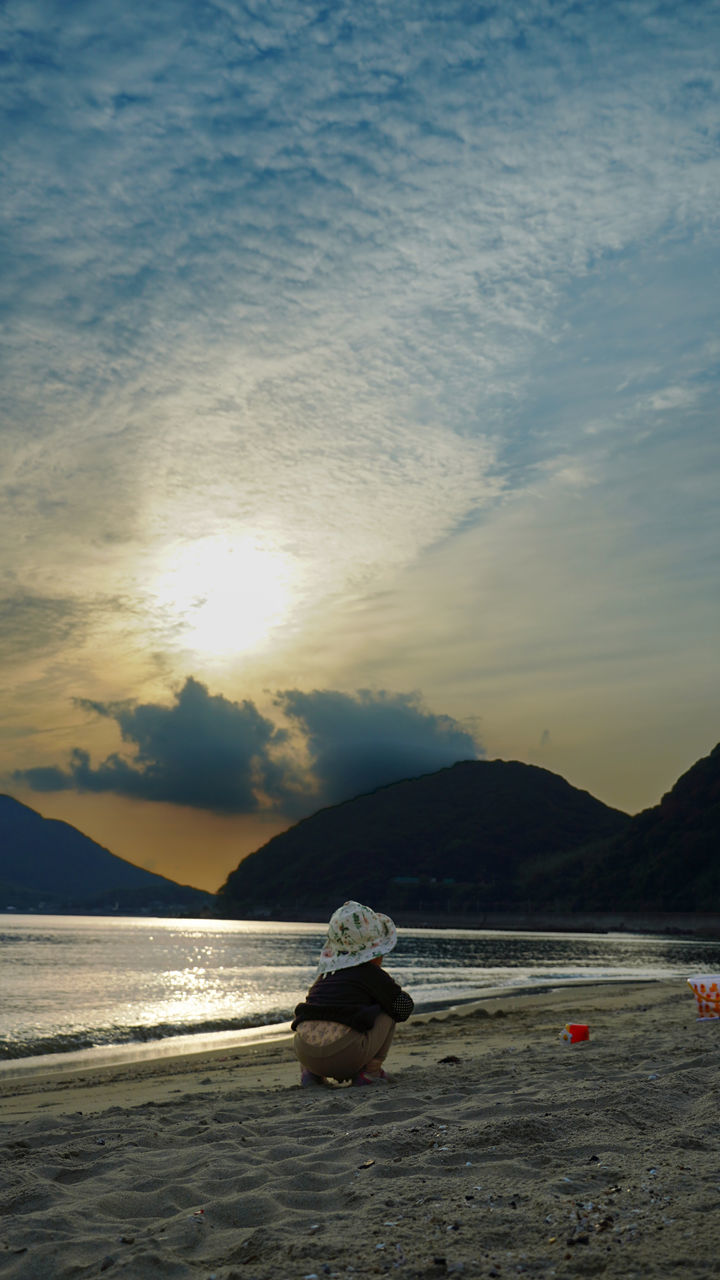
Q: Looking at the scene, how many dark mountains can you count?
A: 3